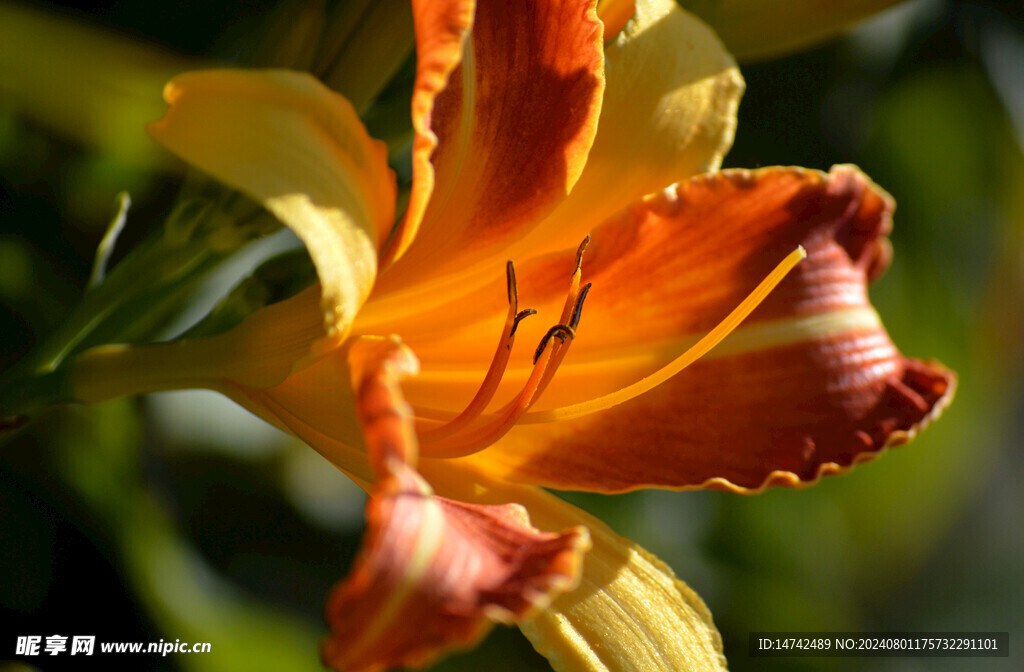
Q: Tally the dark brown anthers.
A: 5